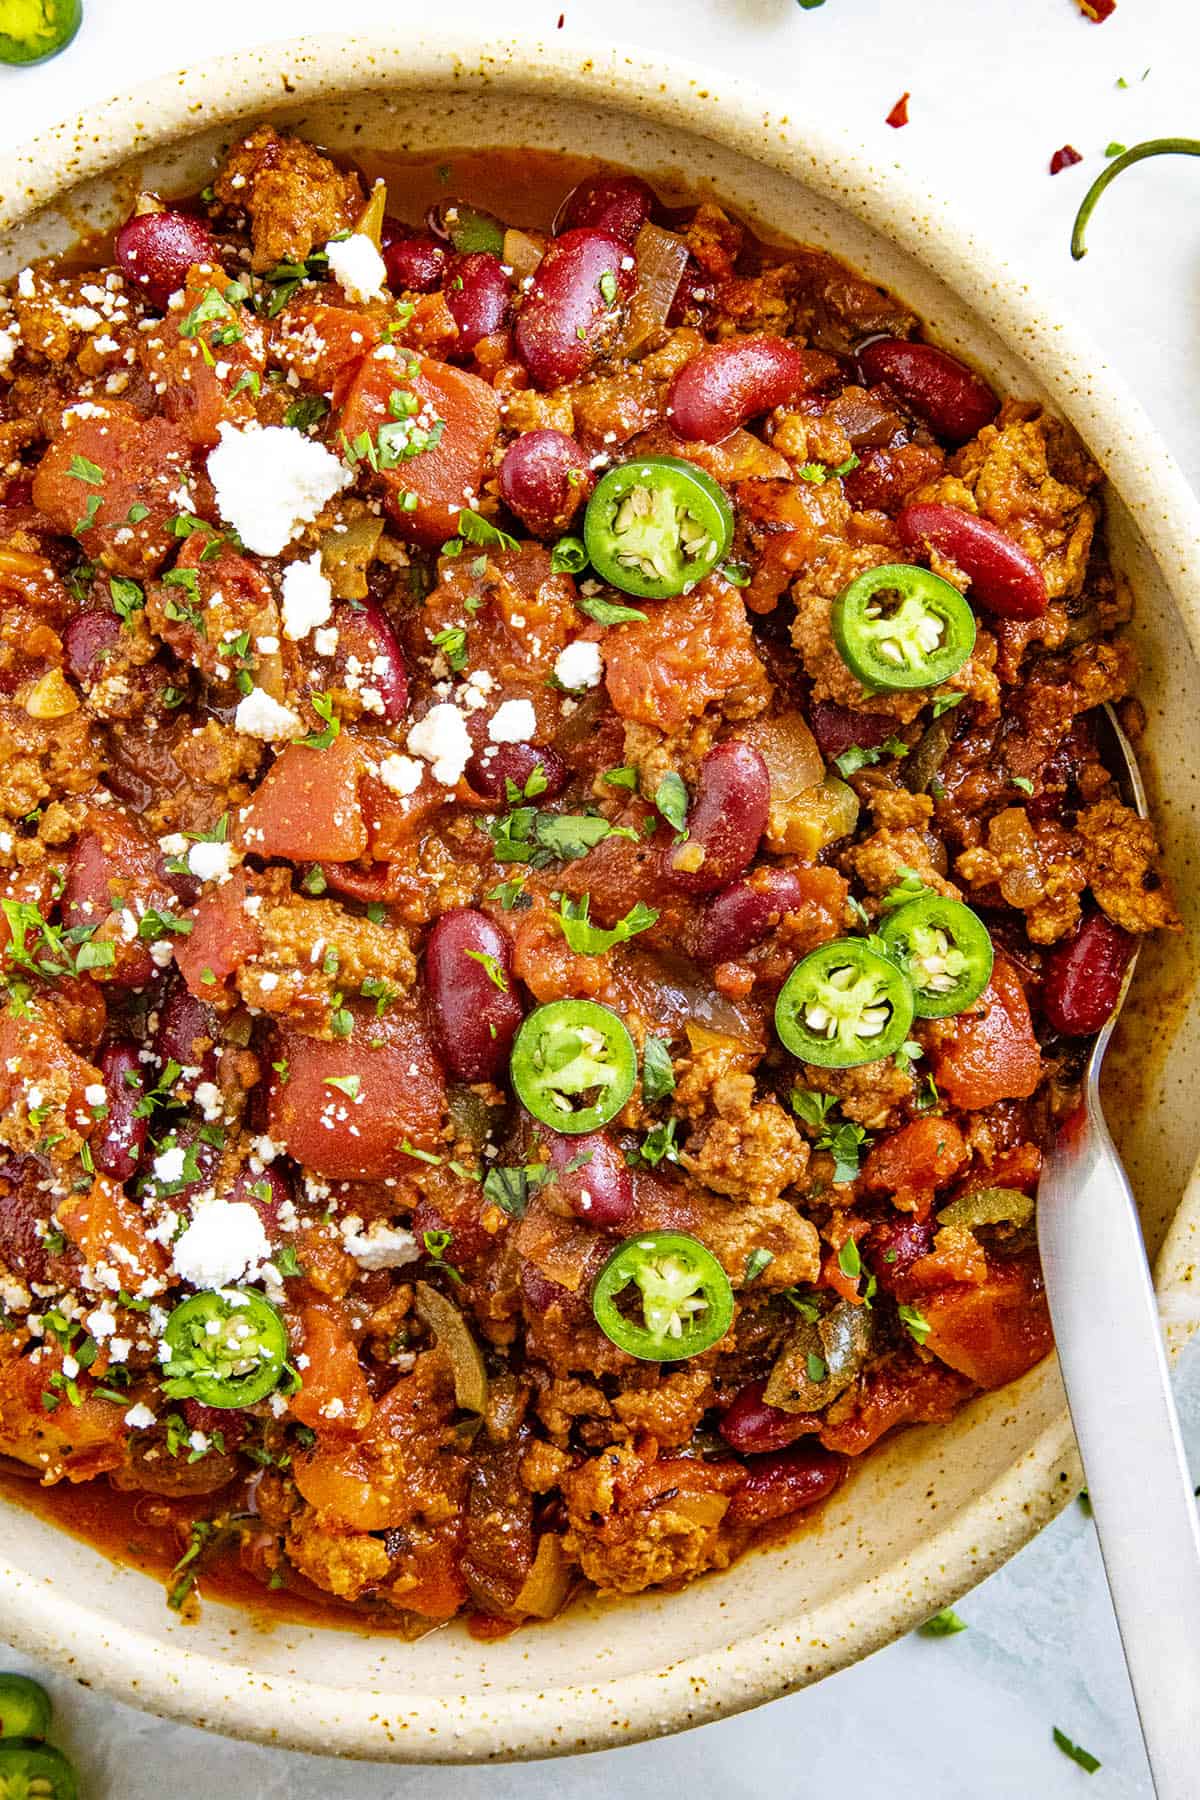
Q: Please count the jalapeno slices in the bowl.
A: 7